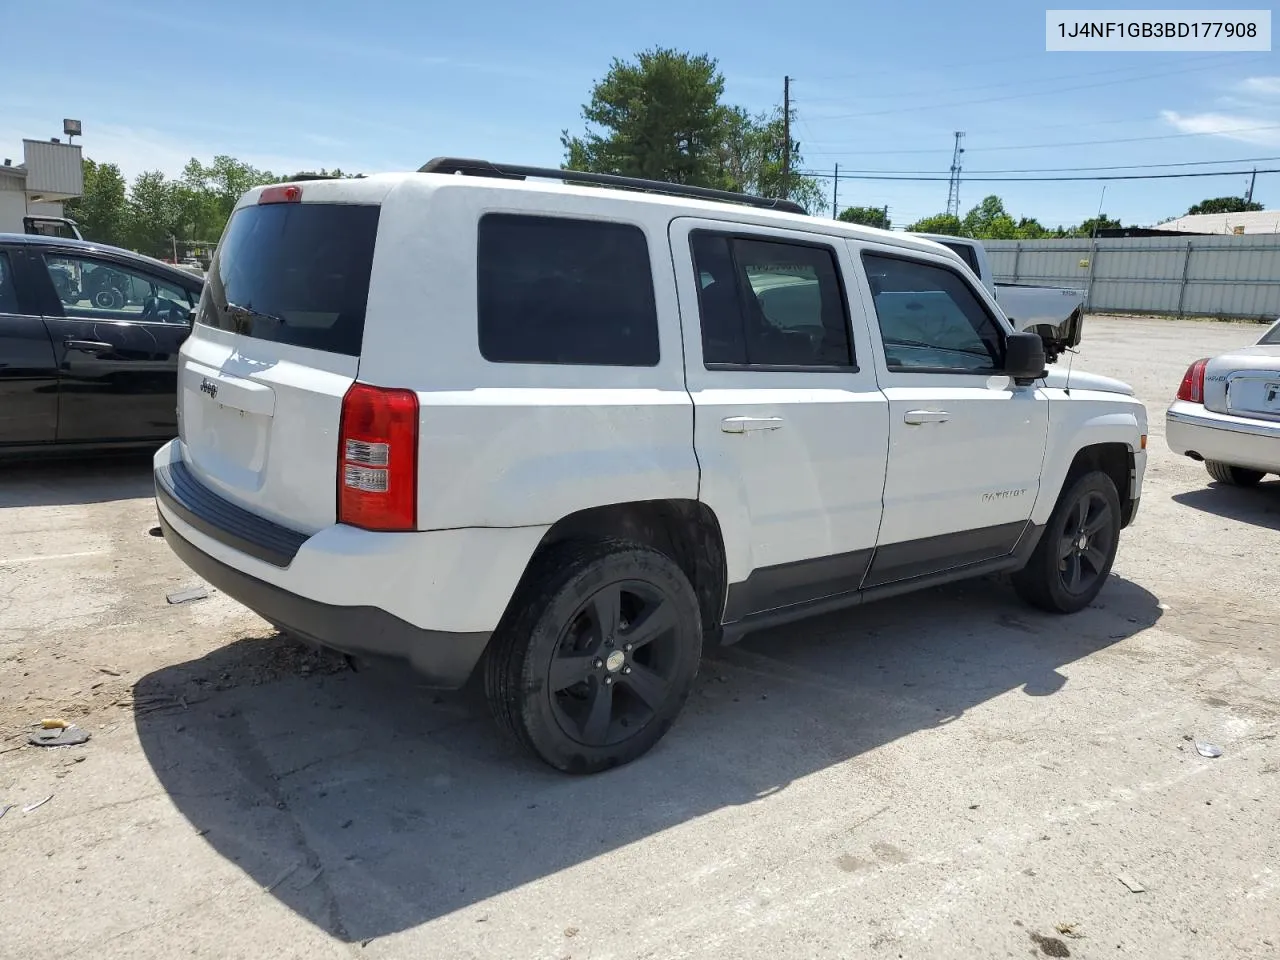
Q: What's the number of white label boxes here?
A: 1